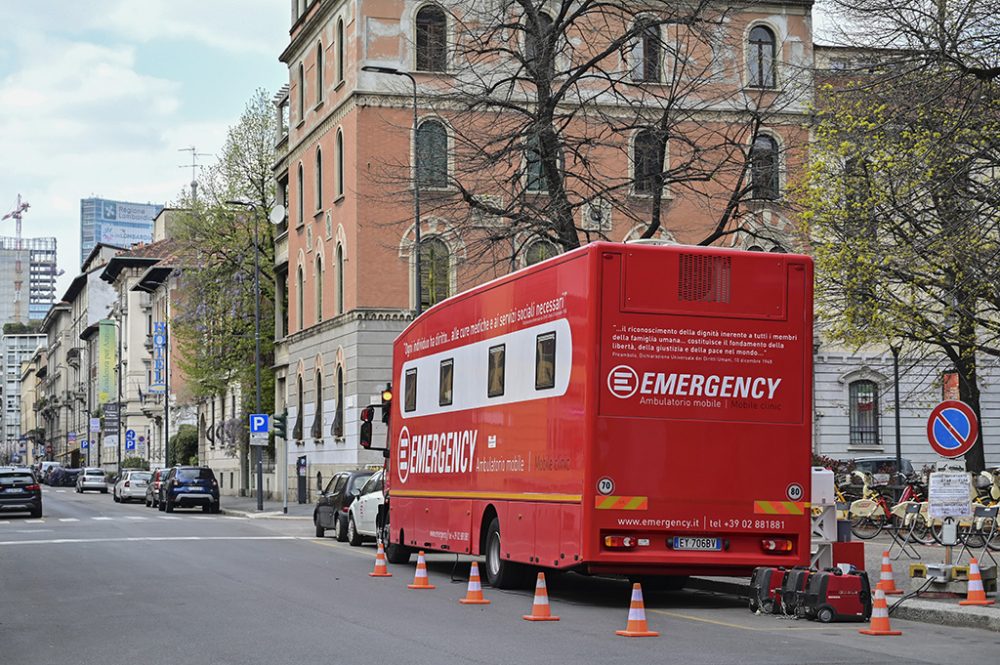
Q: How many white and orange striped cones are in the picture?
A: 8